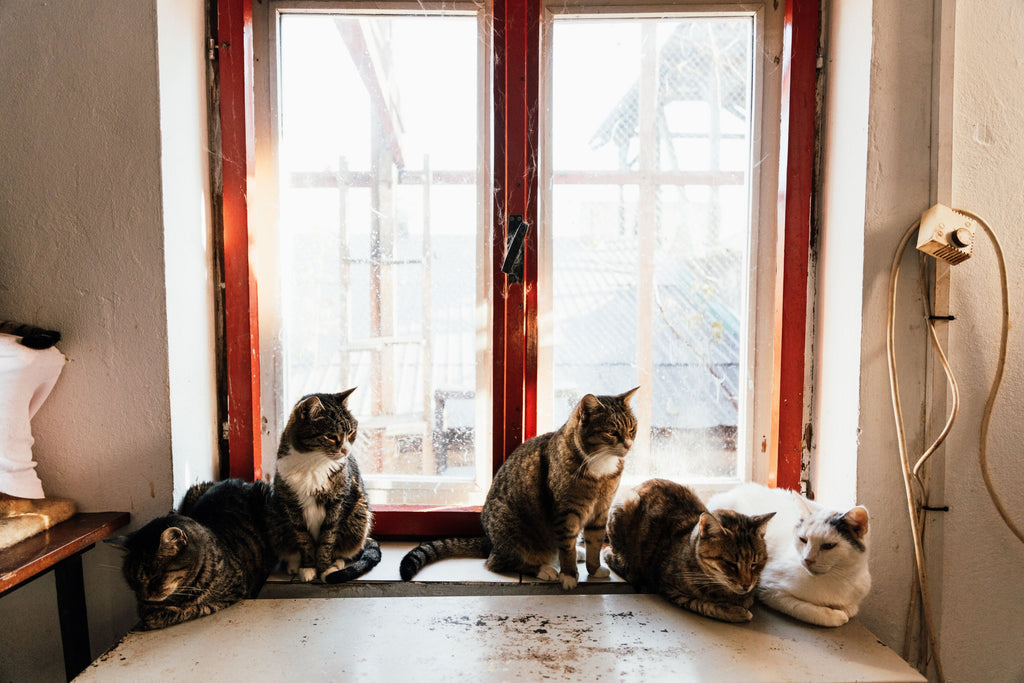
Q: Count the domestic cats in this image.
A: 5